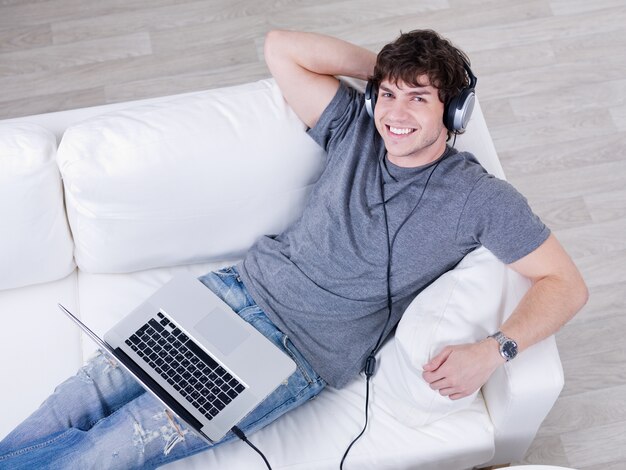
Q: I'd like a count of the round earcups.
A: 2